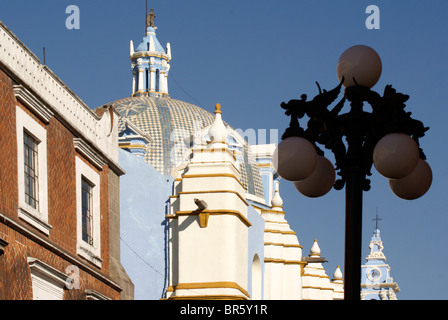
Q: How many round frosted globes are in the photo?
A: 5